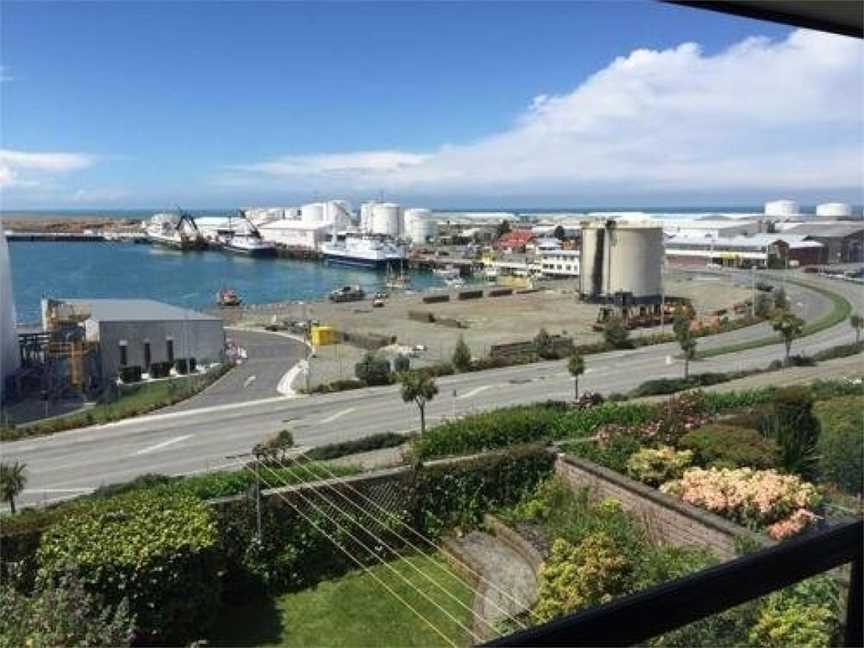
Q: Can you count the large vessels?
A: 3